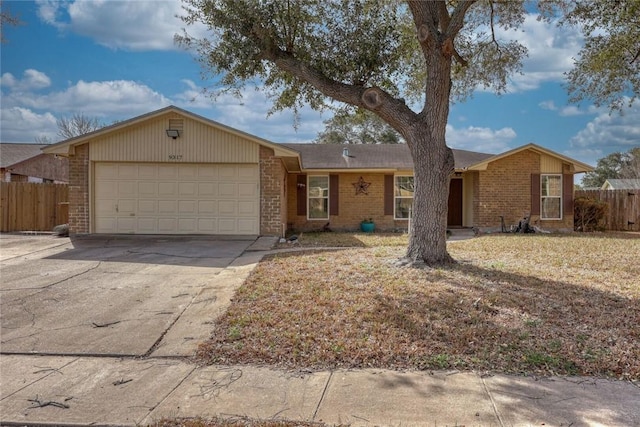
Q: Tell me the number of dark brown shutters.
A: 5